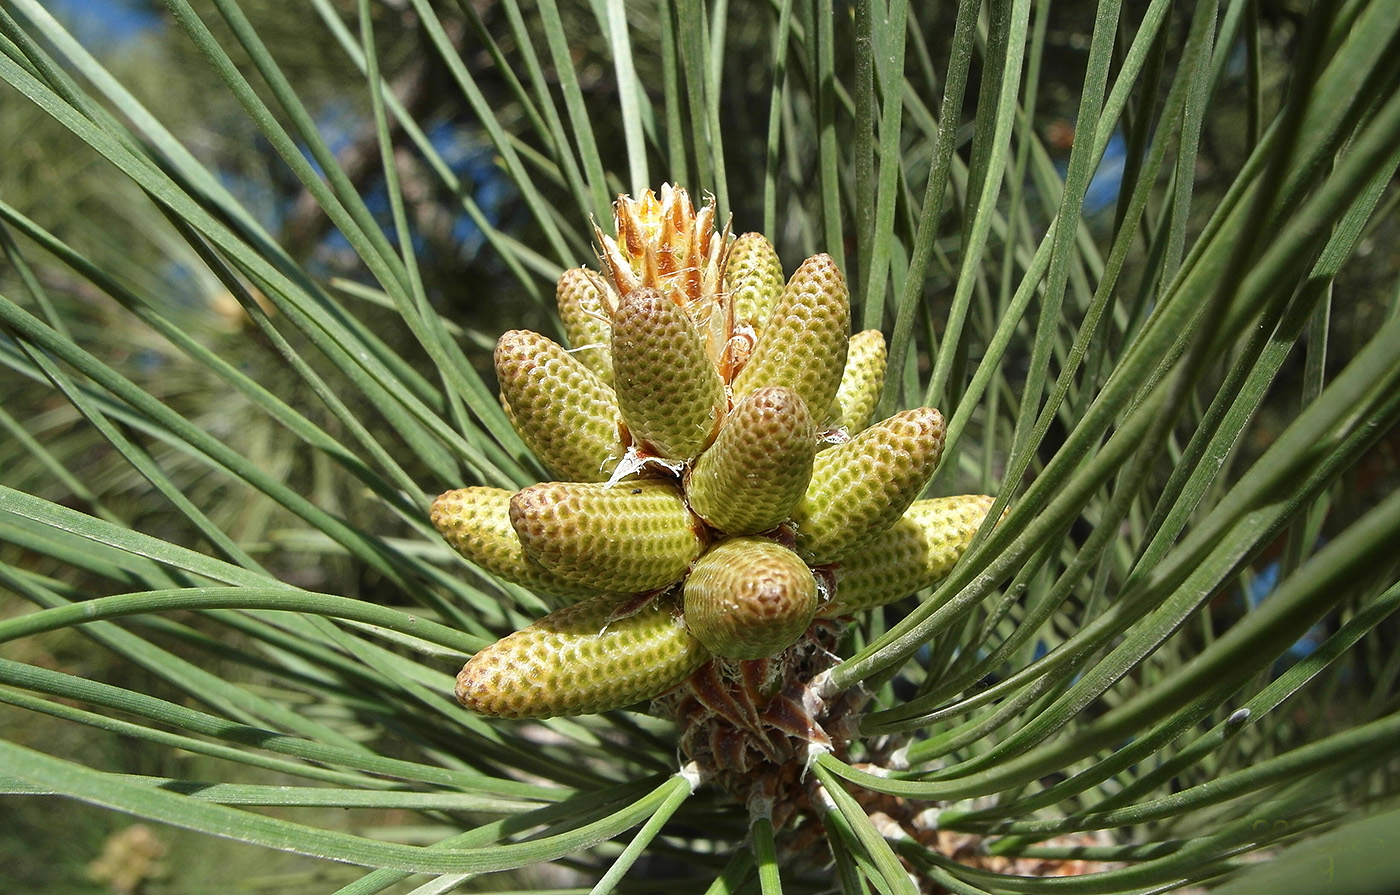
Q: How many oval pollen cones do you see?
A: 13